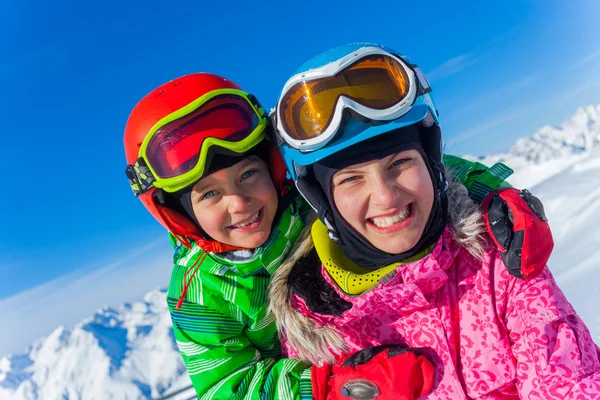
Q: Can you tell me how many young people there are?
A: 2